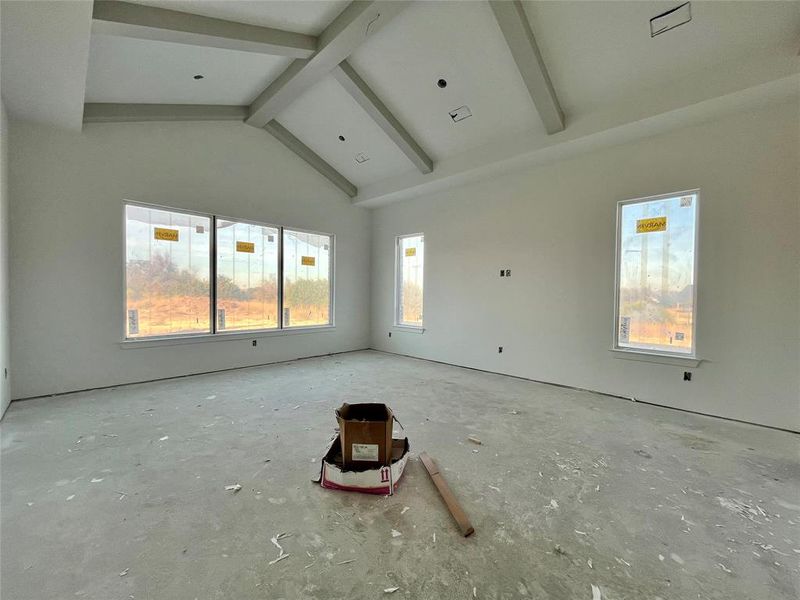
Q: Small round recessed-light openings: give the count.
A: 3